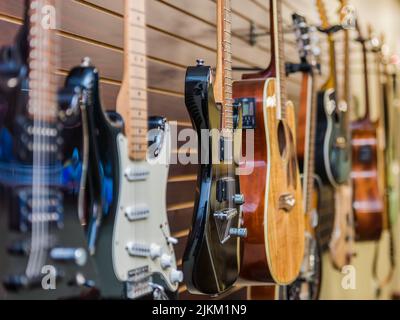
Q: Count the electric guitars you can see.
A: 3